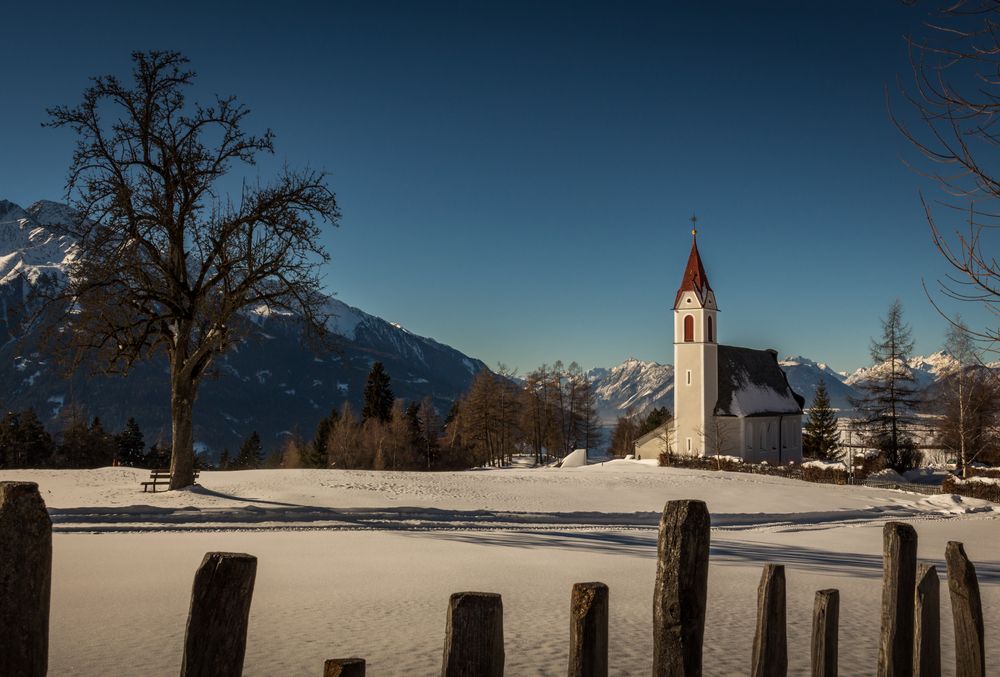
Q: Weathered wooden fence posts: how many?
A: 11